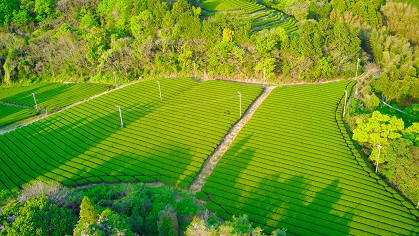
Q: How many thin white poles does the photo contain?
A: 10